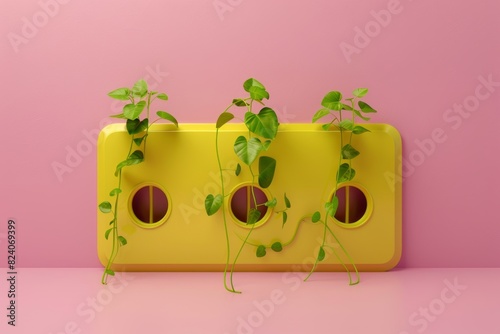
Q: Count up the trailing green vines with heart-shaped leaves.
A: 3